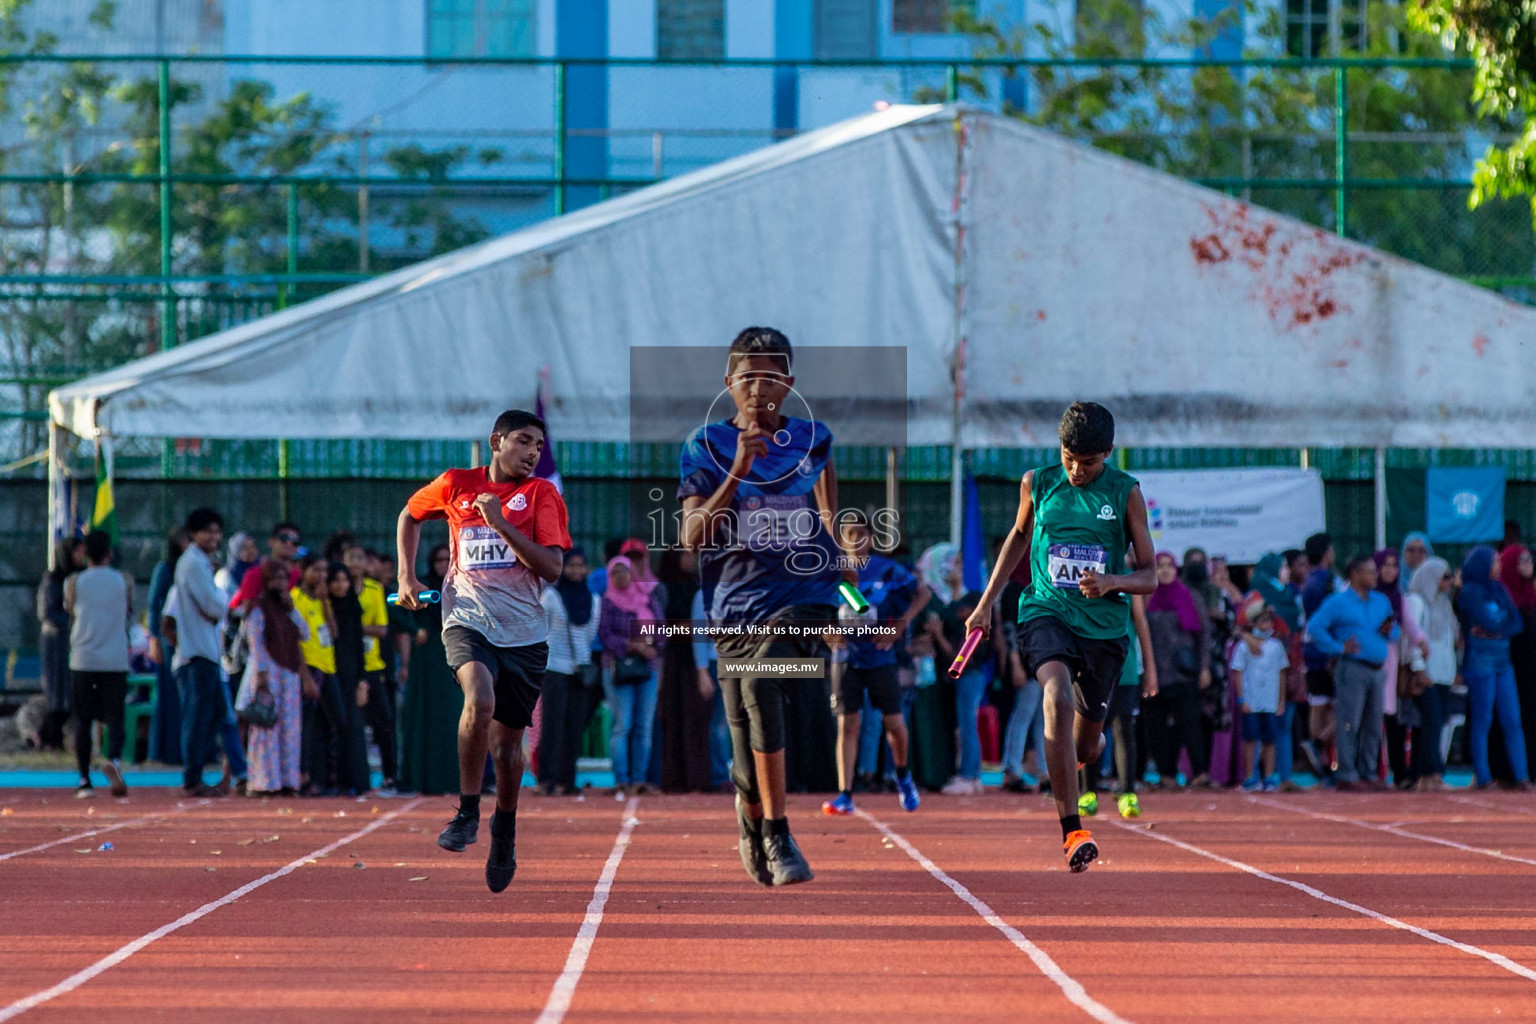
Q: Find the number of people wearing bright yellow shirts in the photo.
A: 2